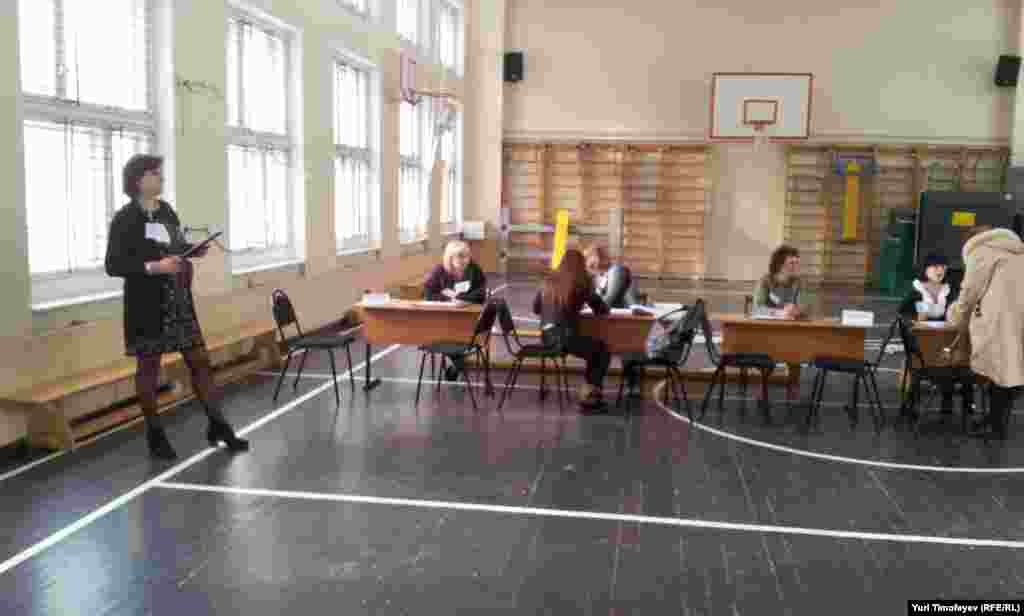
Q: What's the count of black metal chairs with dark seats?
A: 7